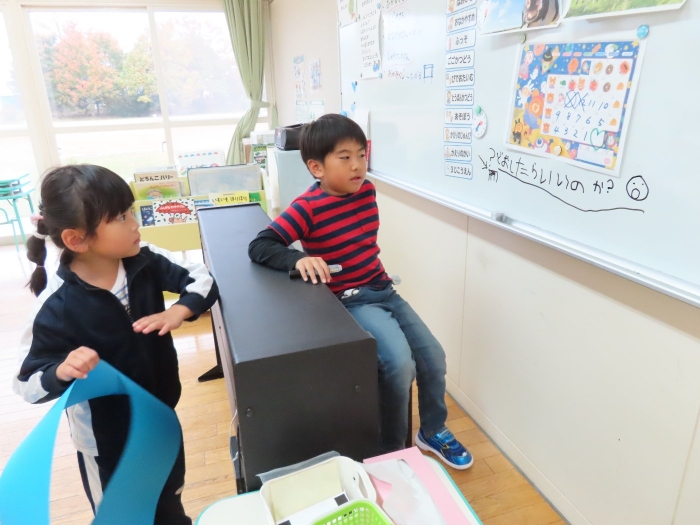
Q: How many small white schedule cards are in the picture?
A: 10